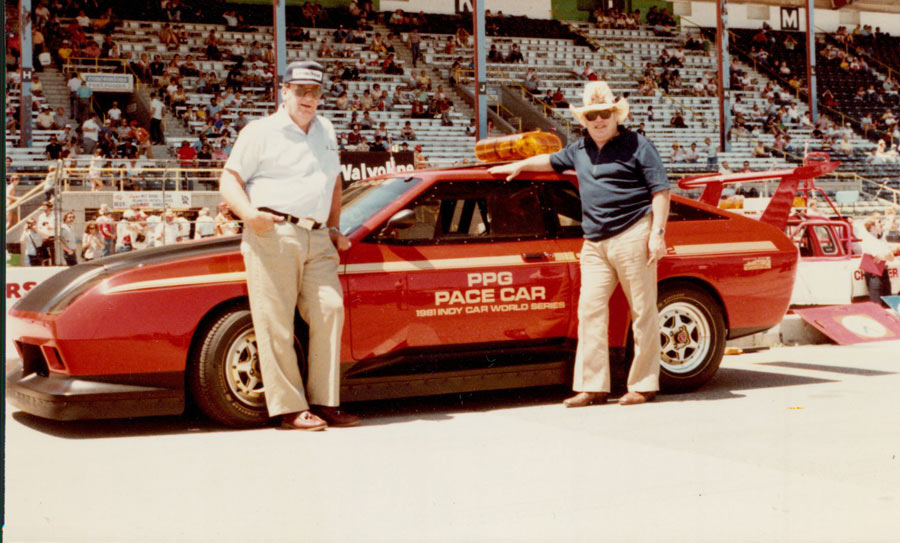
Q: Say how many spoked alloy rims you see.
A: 2